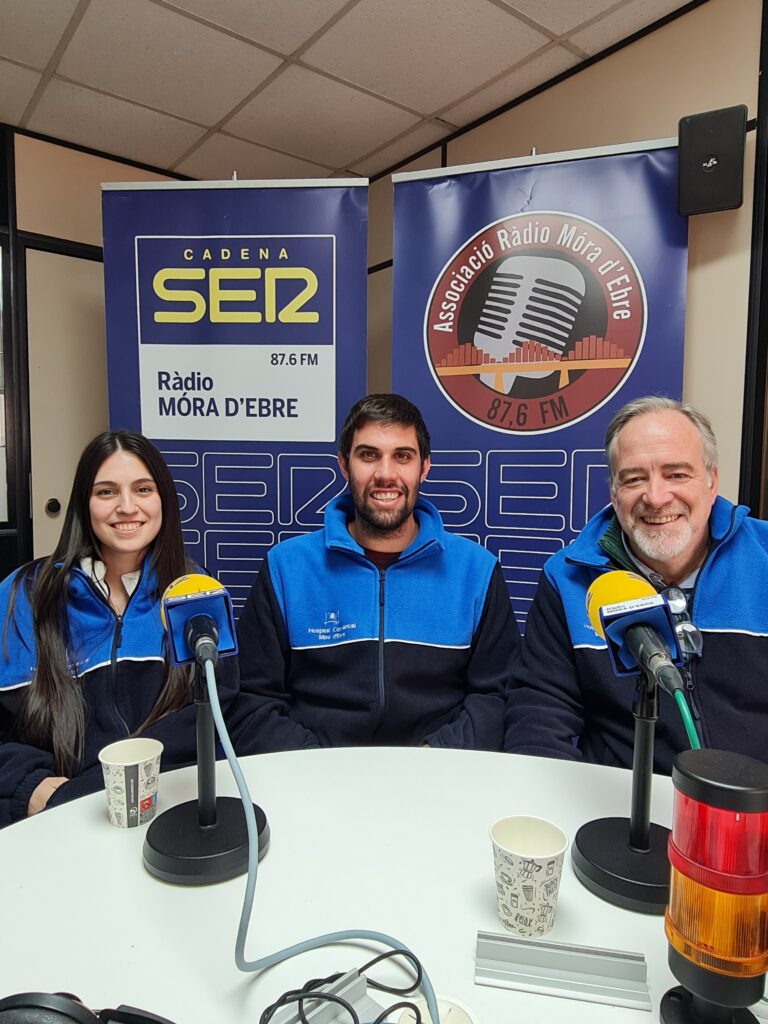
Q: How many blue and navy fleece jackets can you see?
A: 3